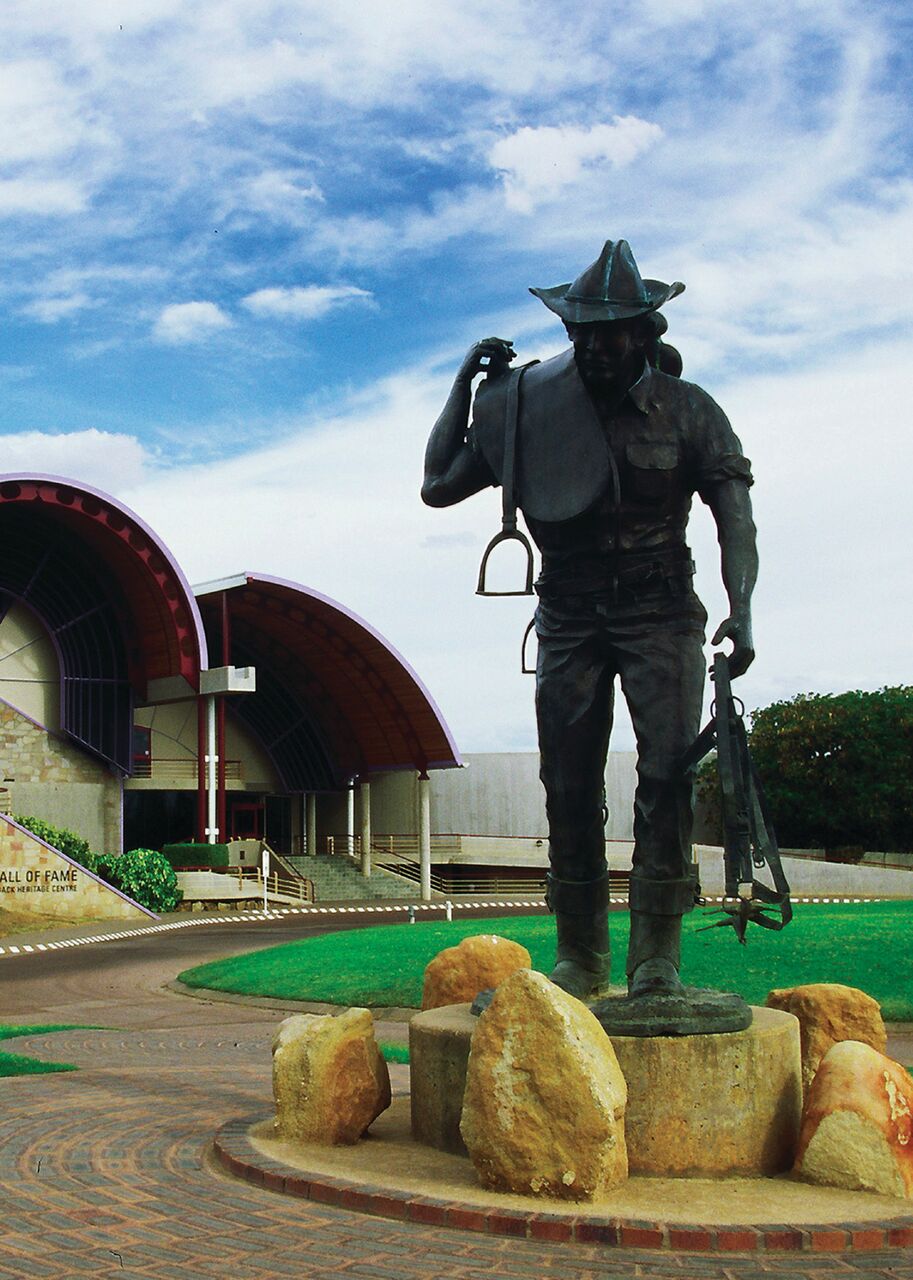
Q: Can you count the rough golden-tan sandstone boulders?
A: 5